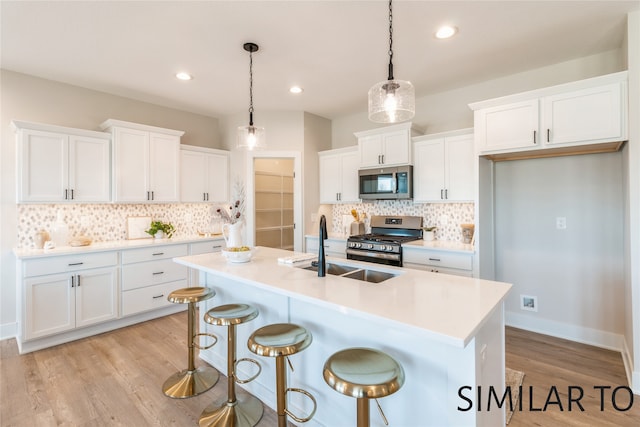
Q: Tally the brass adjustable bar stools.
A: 4